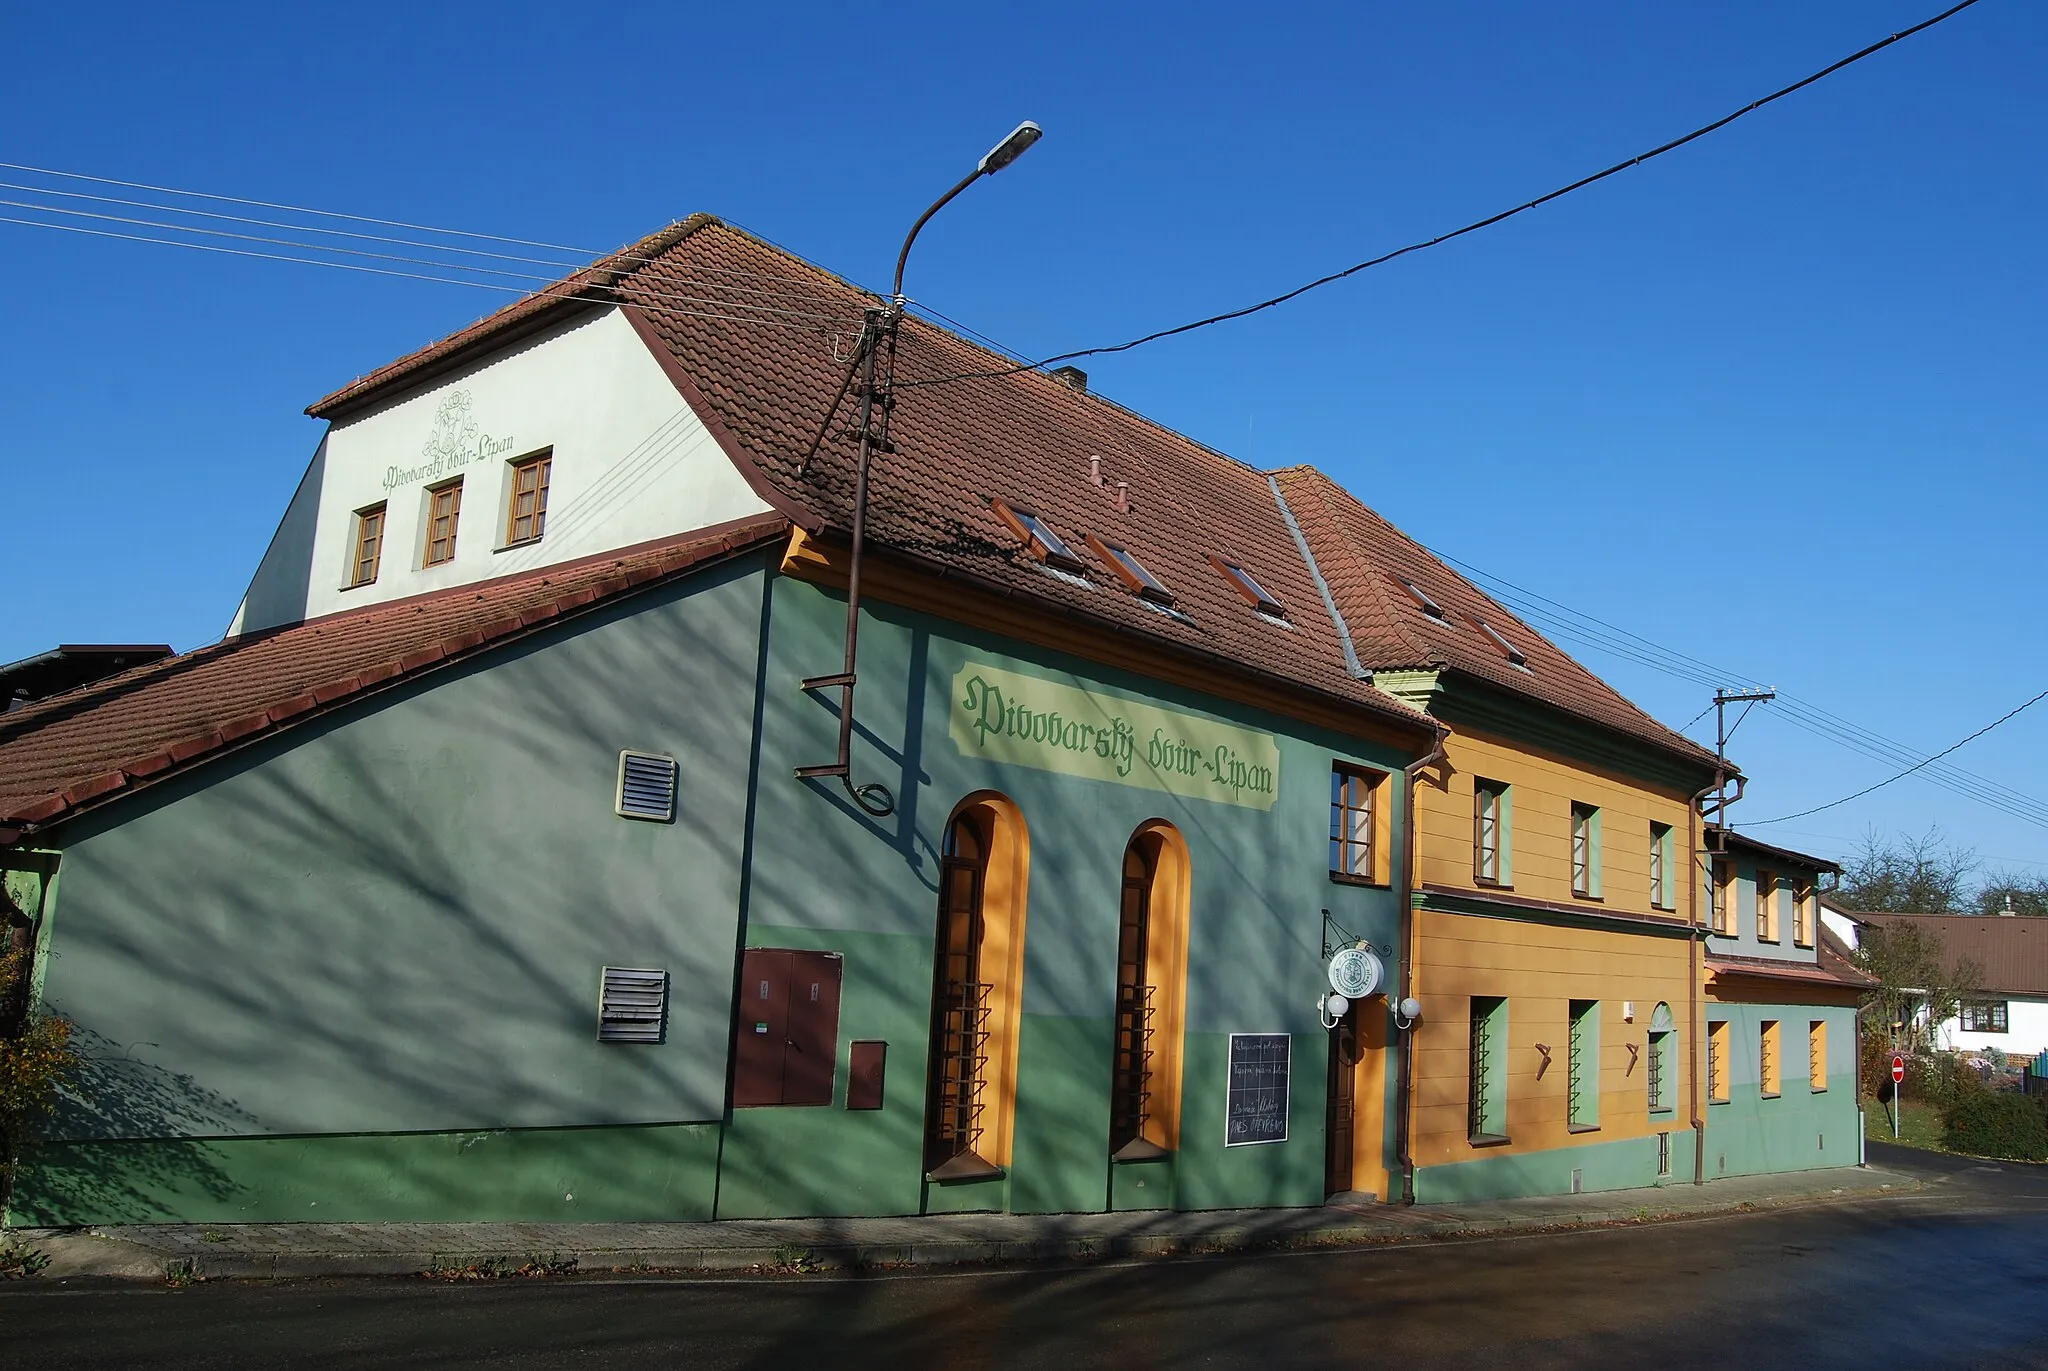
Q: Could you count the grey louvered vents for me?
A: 2